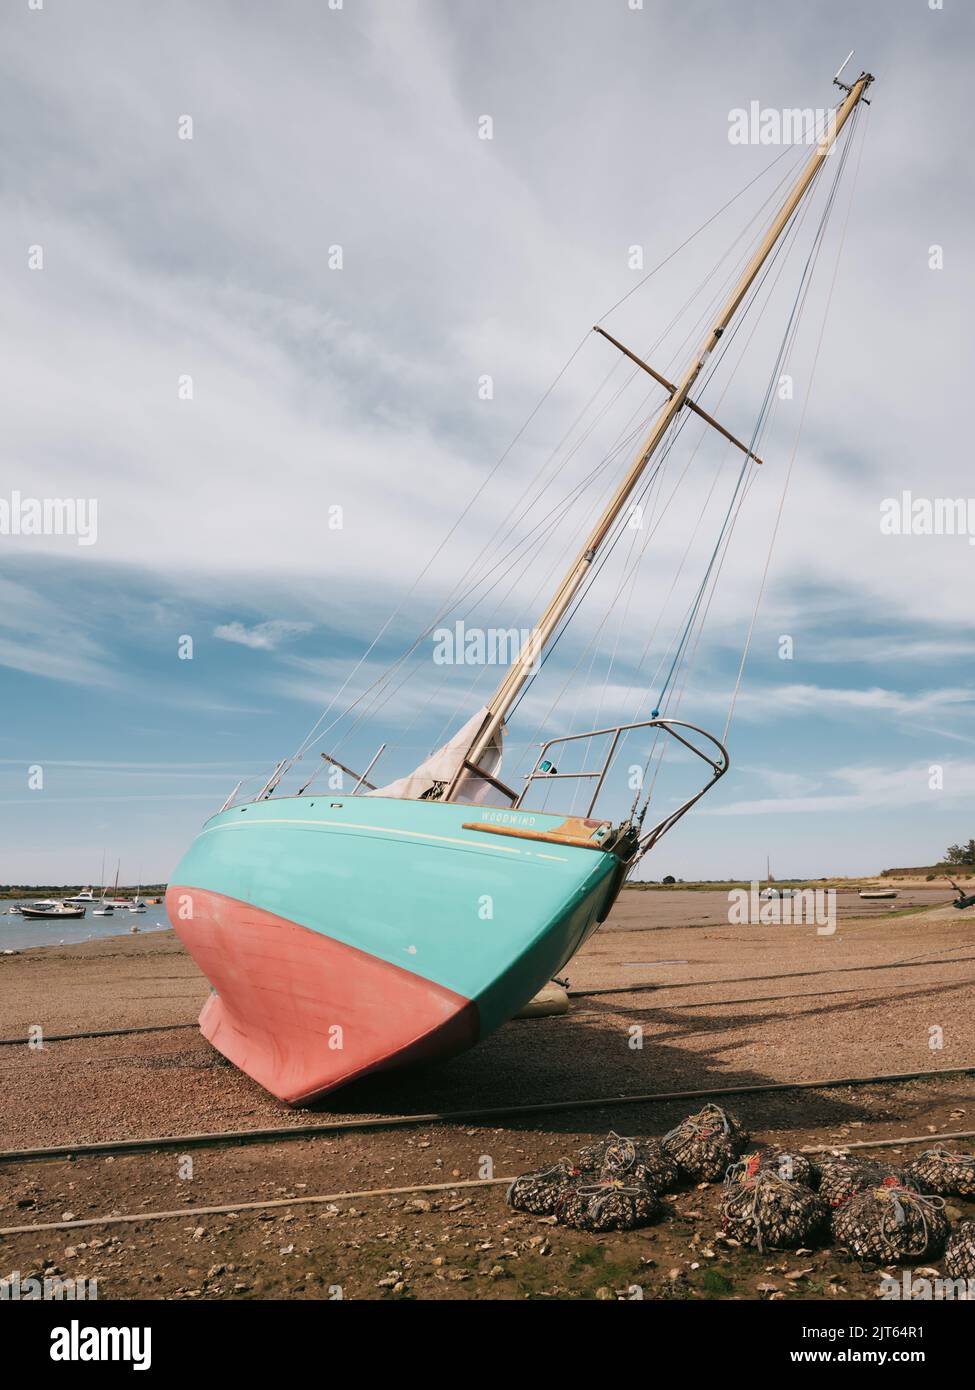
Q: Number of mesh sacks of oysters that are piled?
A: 10